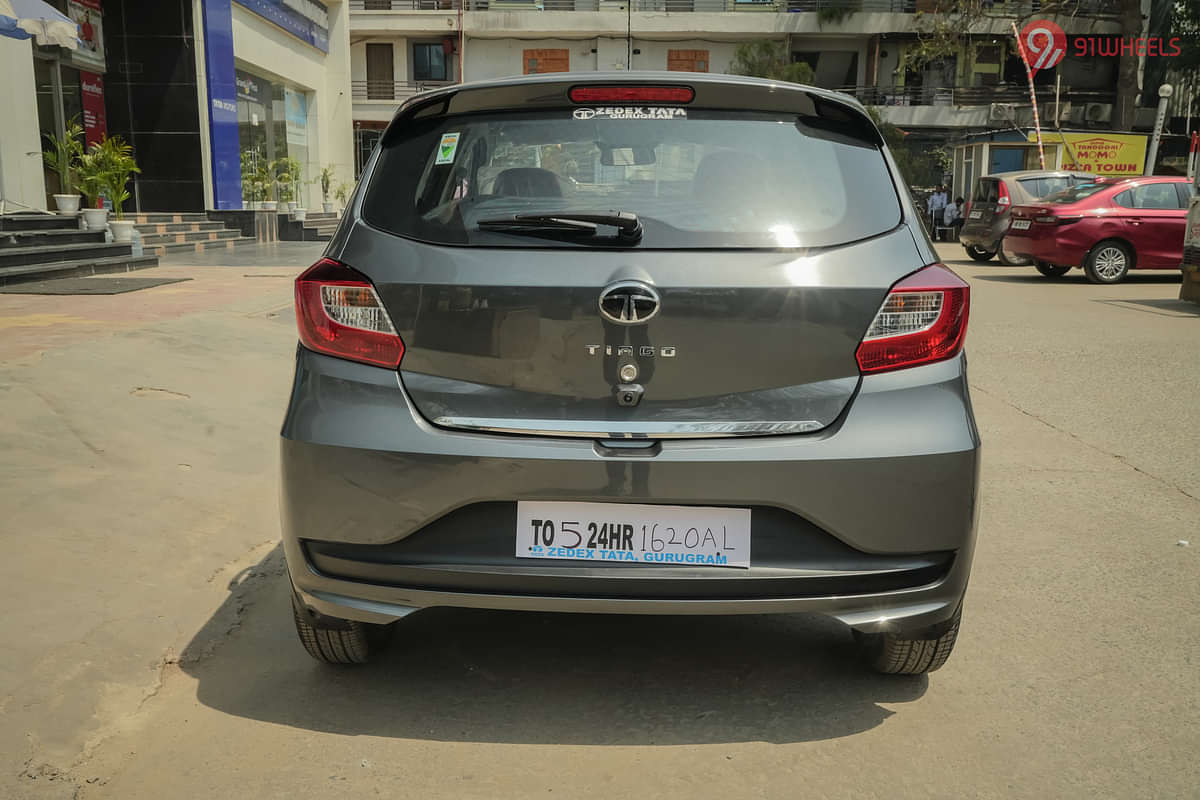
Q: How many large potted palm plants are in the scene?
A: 3